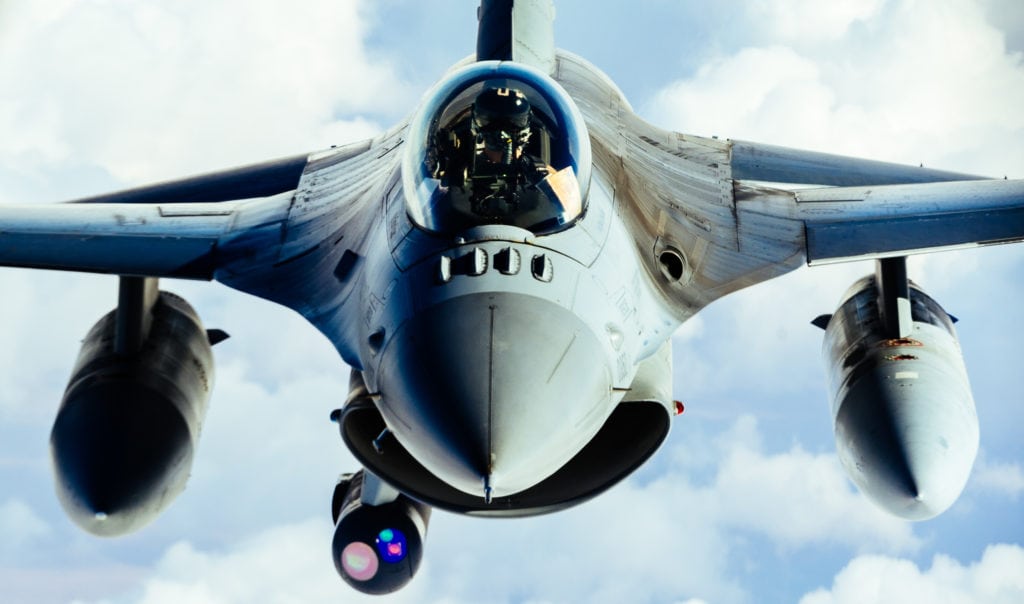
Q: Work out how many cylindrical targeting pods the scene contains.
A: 1